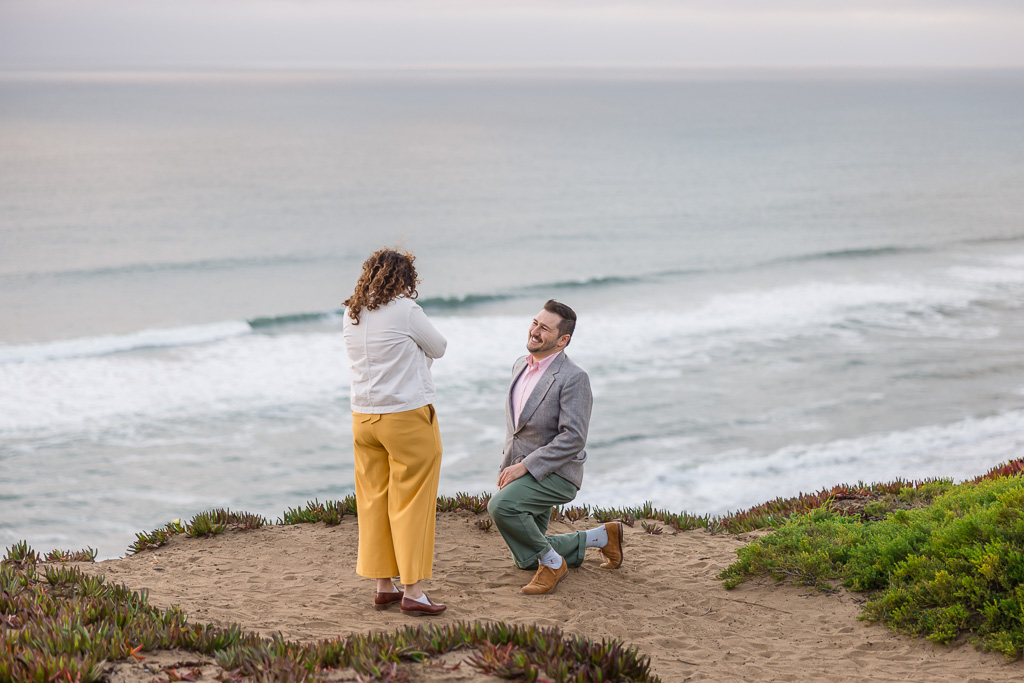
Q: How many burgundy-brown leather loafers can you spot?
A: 2